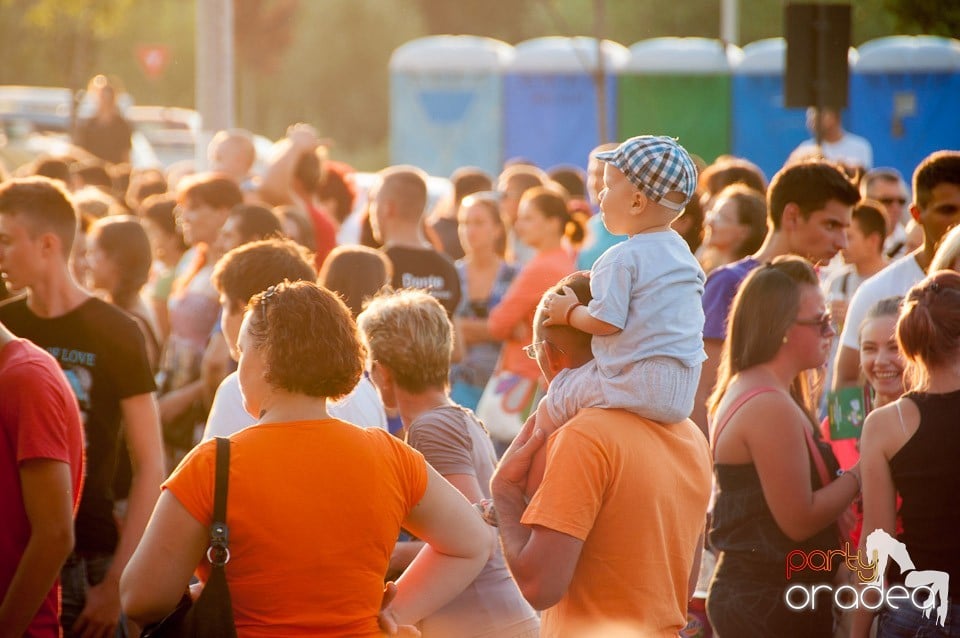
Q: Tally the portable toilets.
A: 5